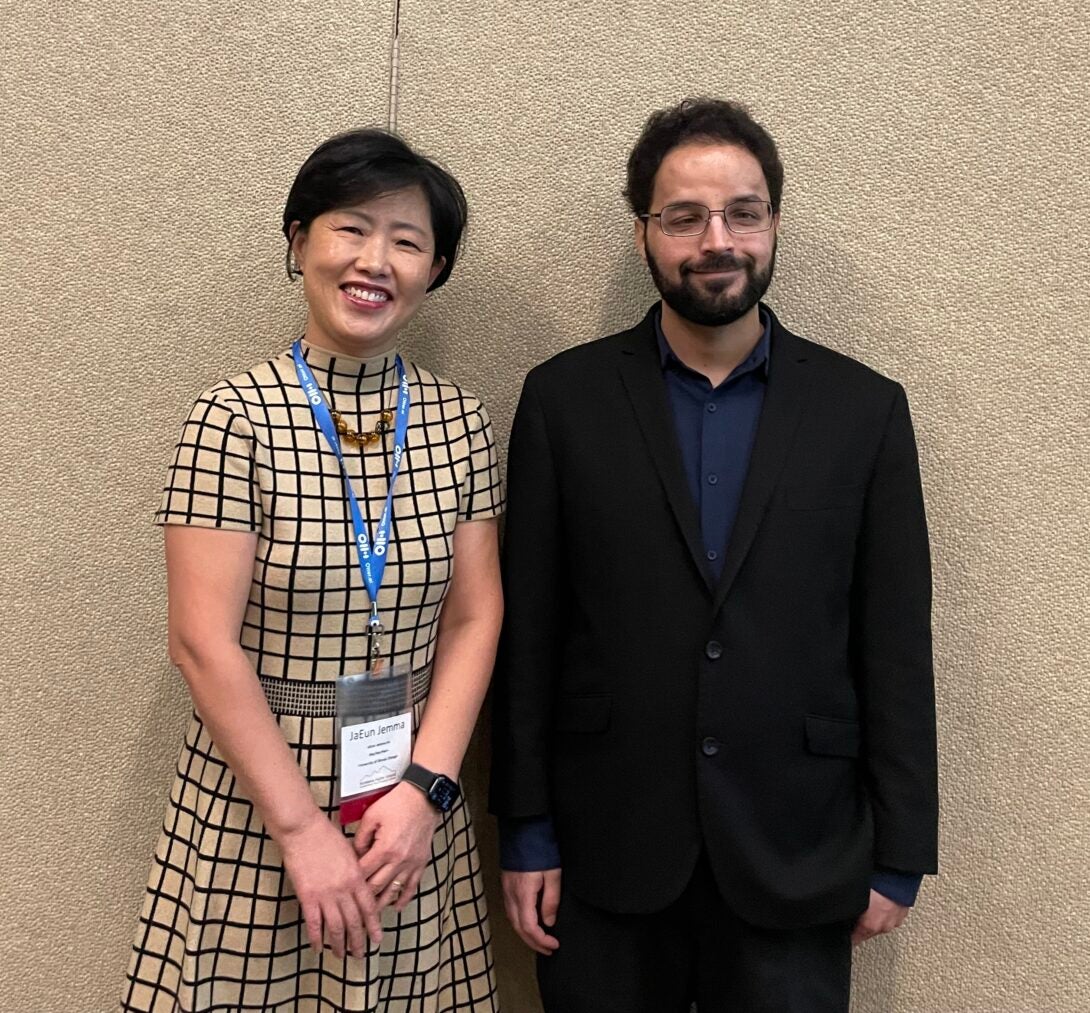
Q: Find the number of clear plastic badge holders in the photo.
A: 1